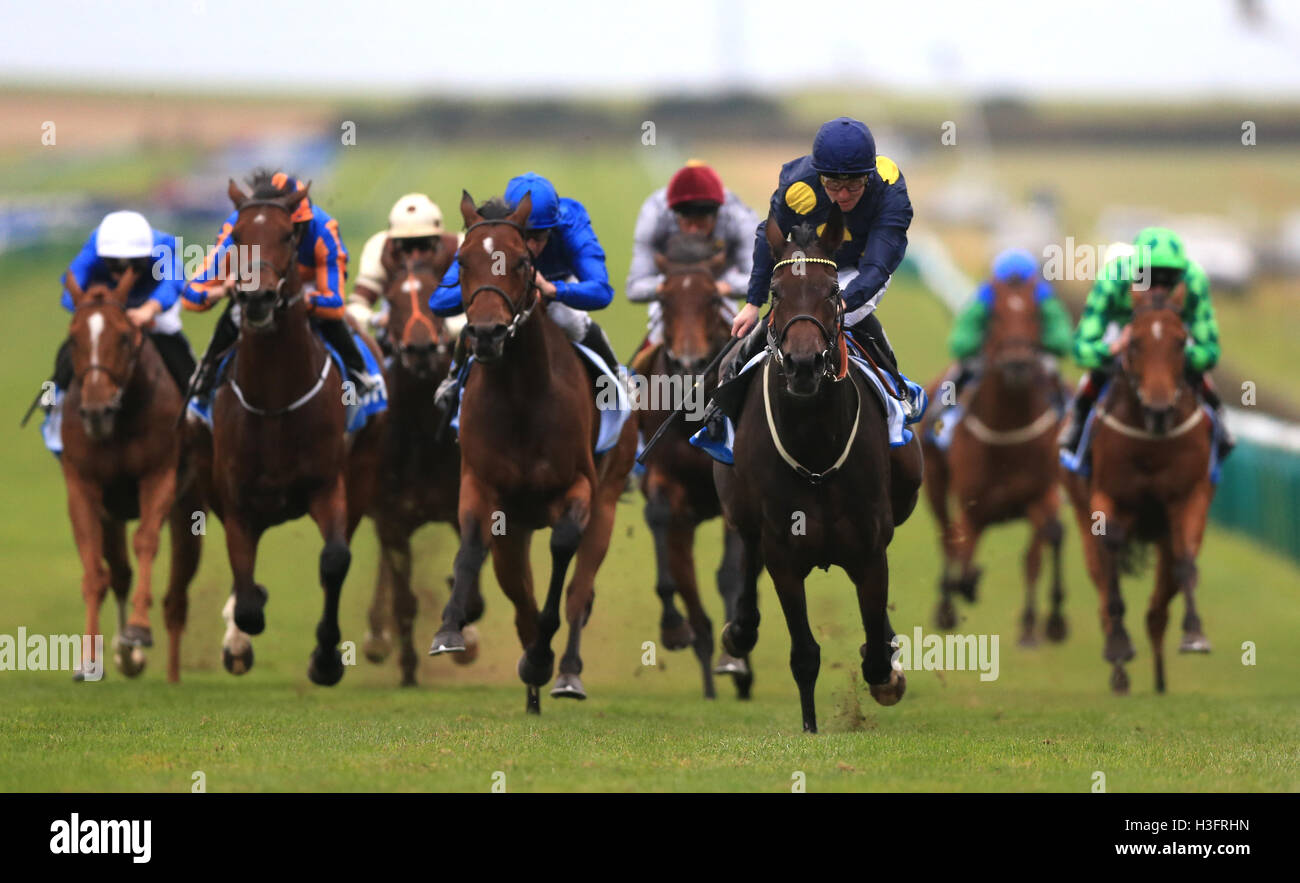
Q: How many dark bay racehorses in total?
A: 1